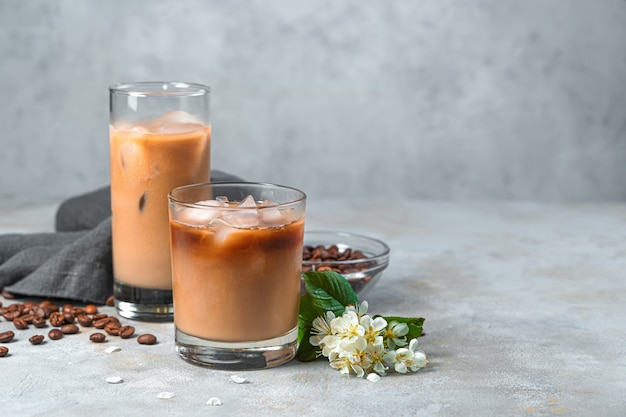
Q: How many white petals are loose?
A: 6